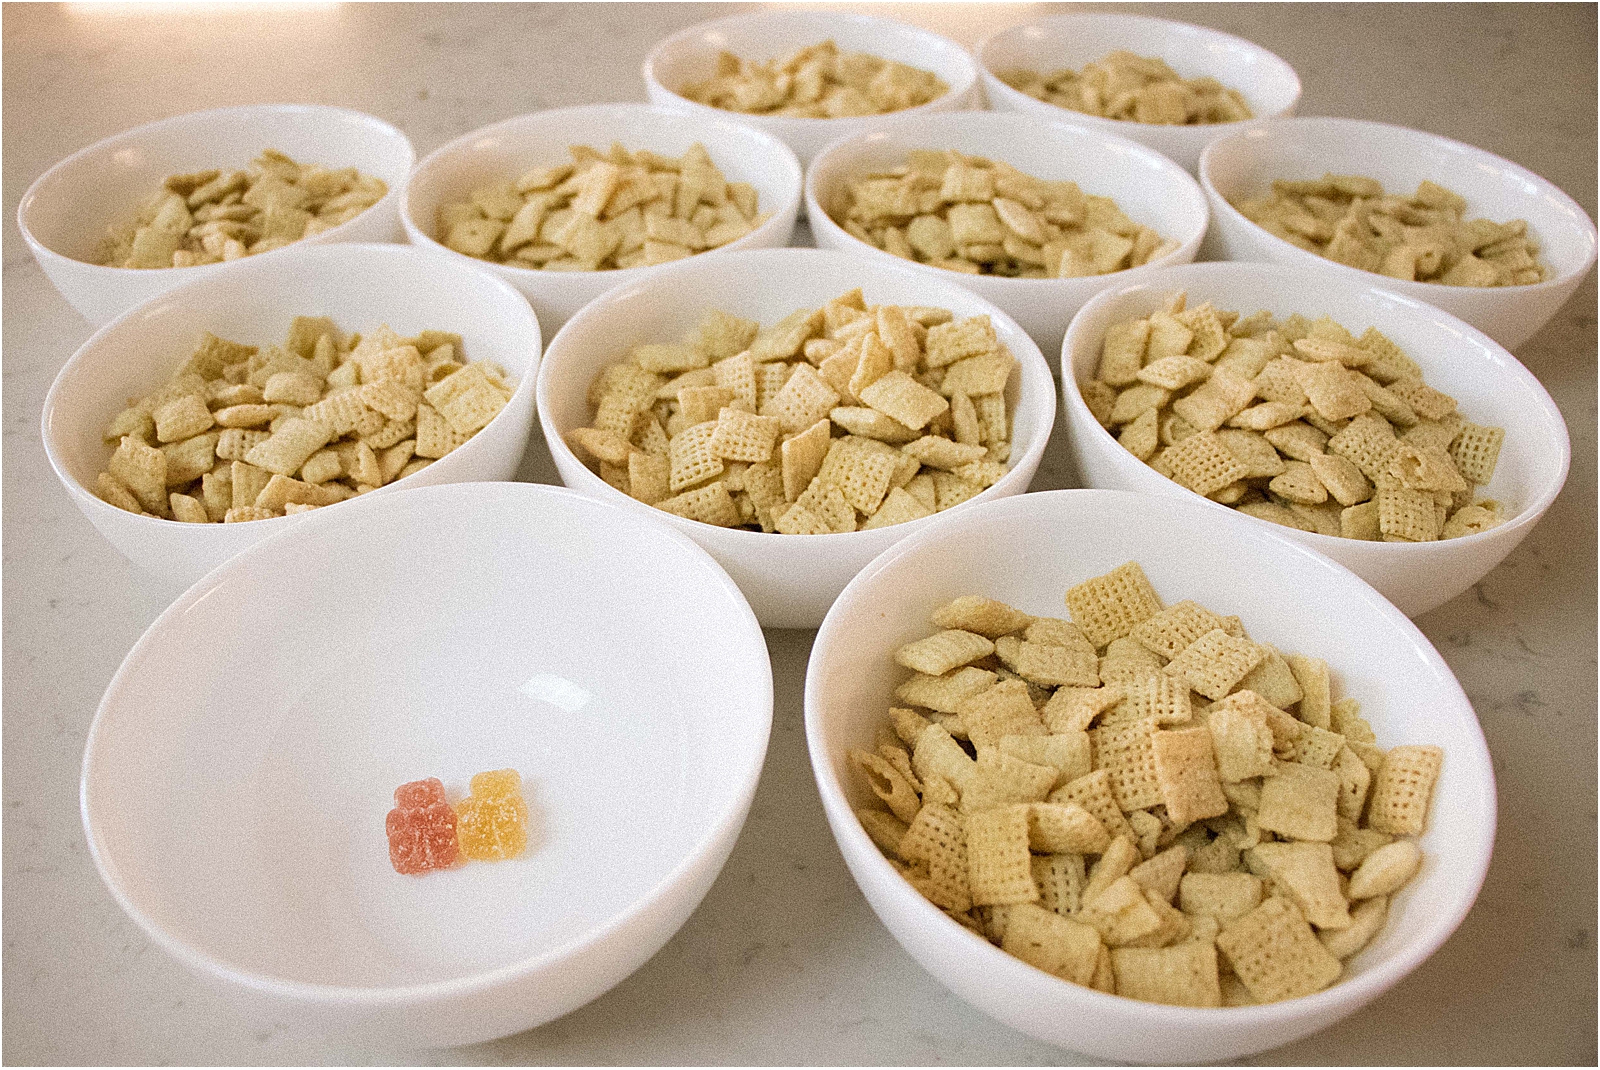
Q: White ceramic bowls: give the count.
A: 11